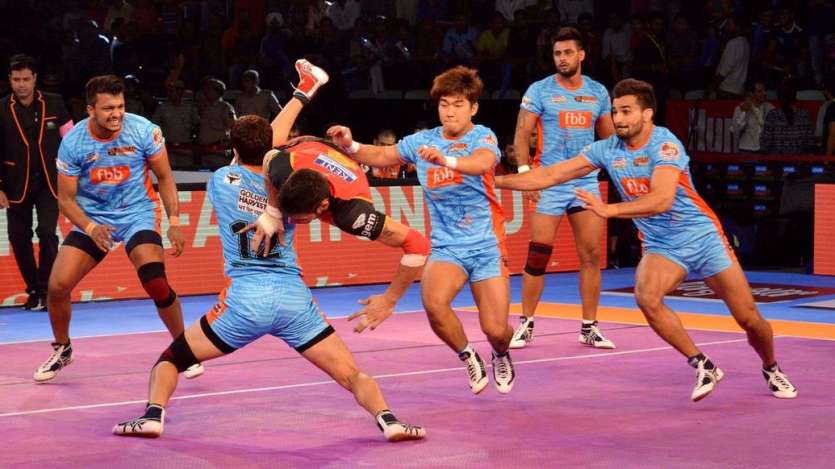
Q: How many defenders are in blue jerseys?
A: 5